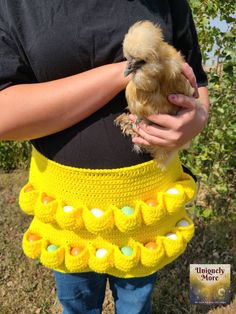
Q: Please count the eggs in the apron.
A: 15